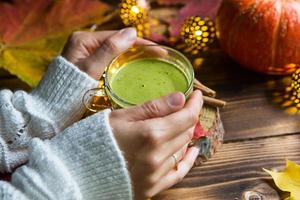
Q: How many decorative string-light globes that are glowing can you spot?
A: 3